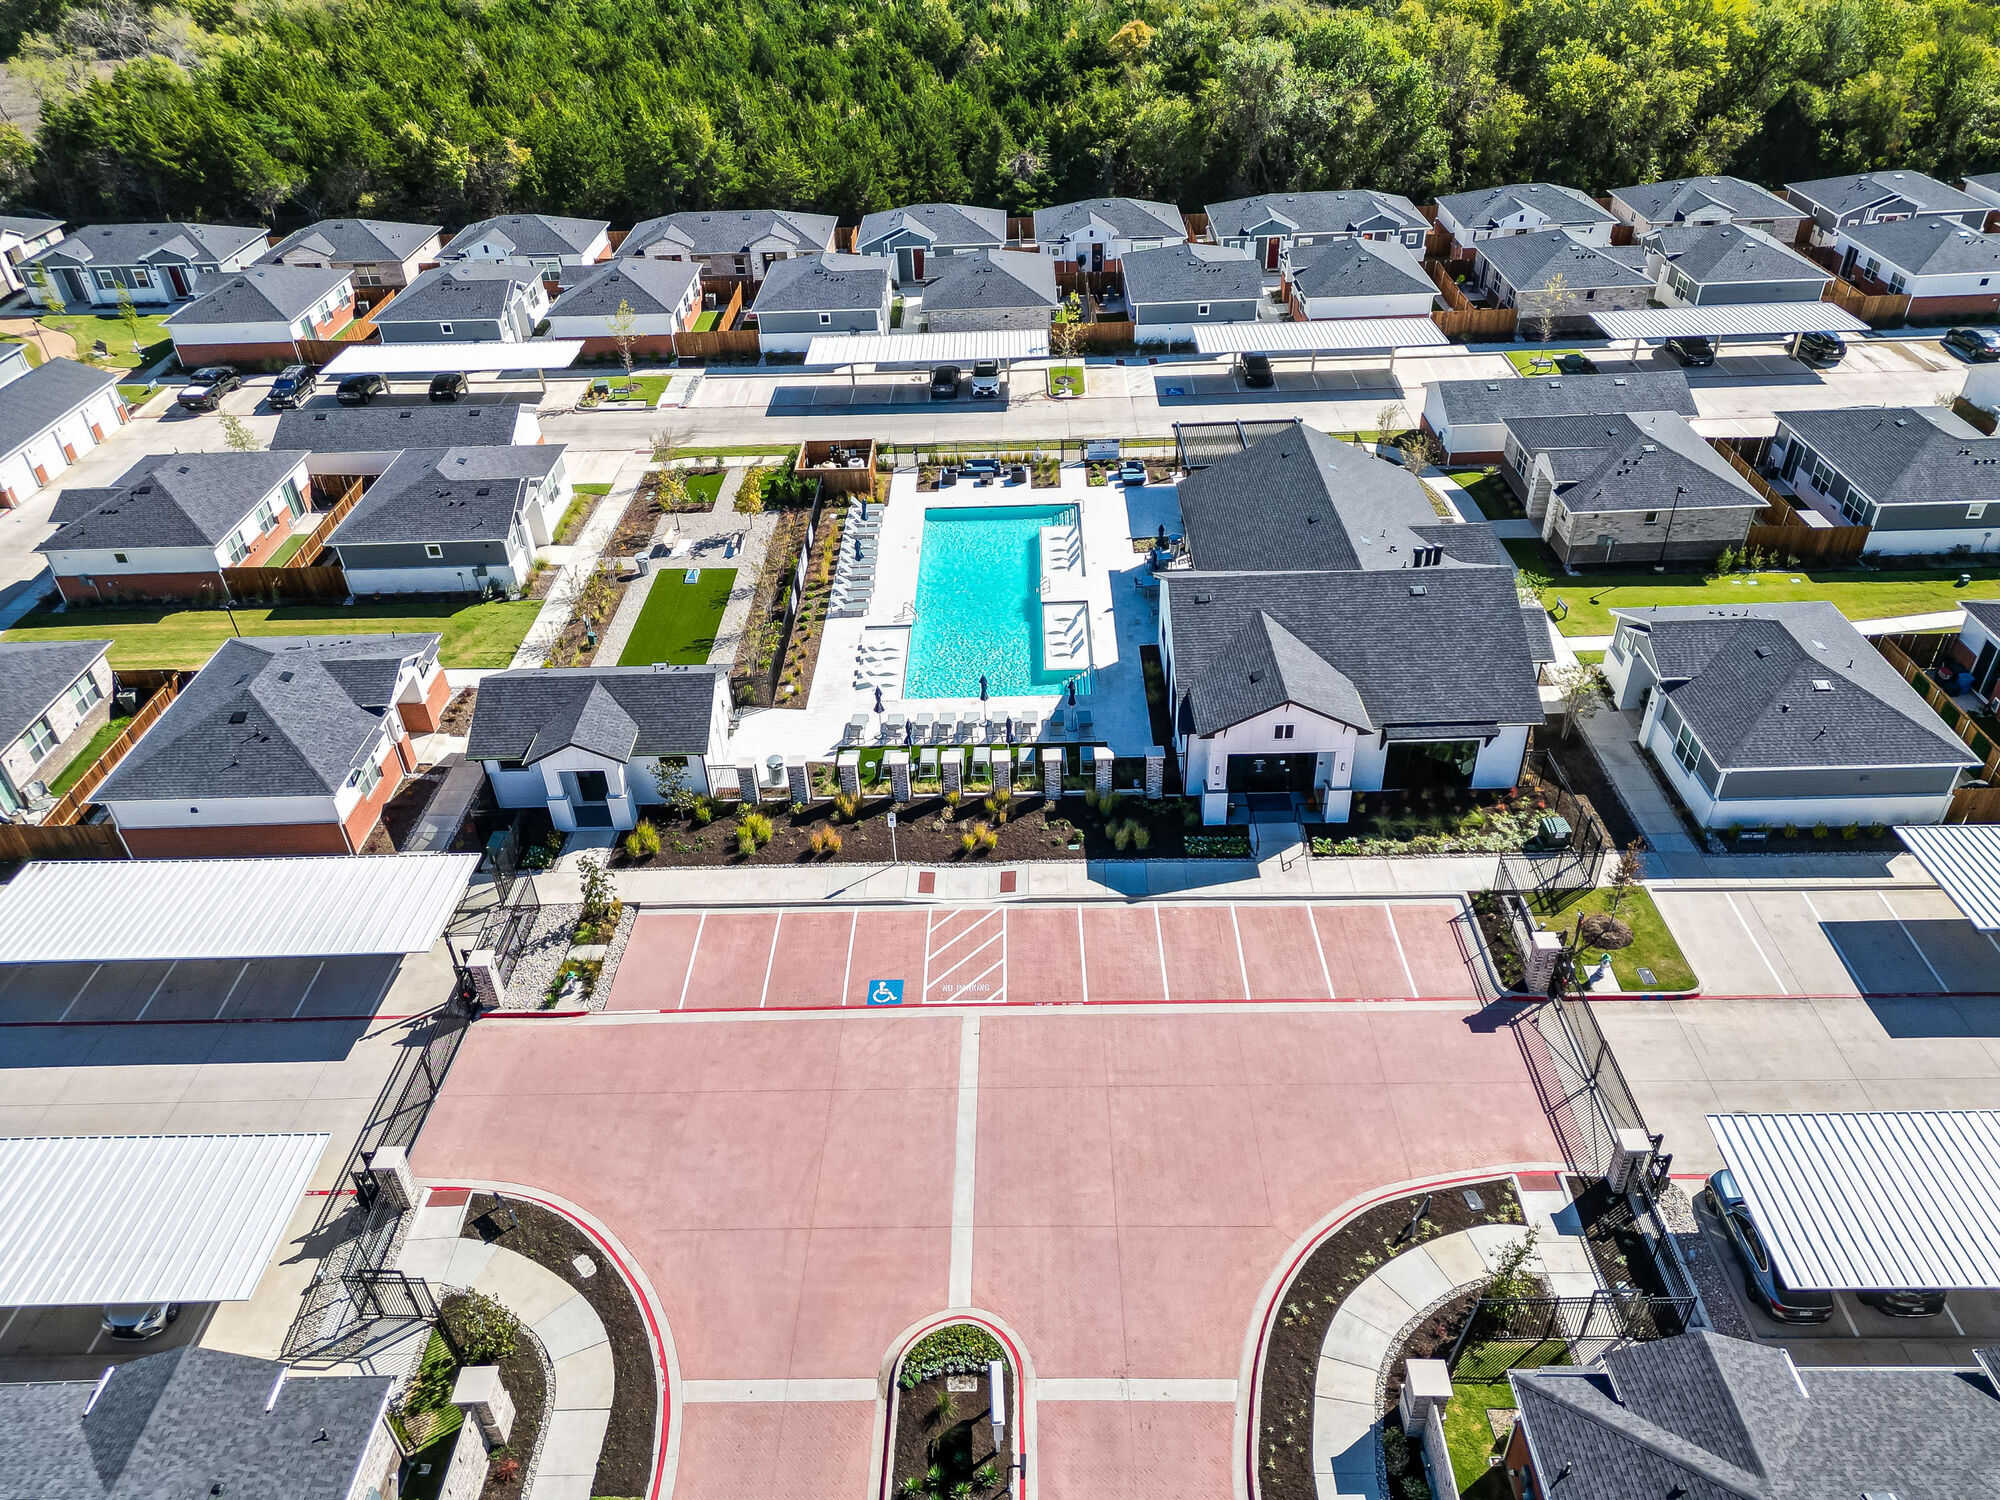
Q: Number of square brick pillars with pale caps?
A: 15